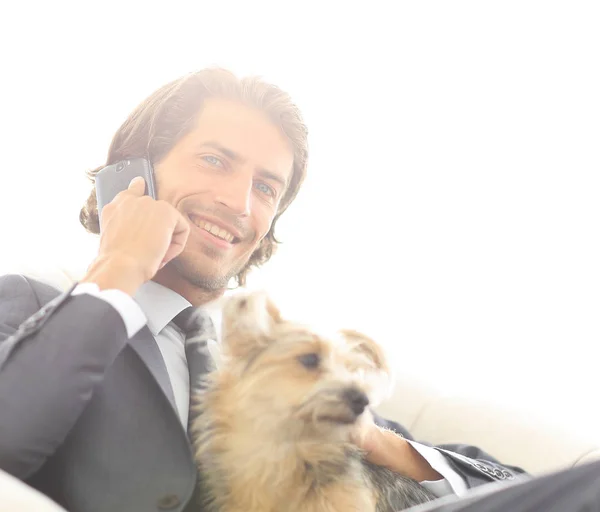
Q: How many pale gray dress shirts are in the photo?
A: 1